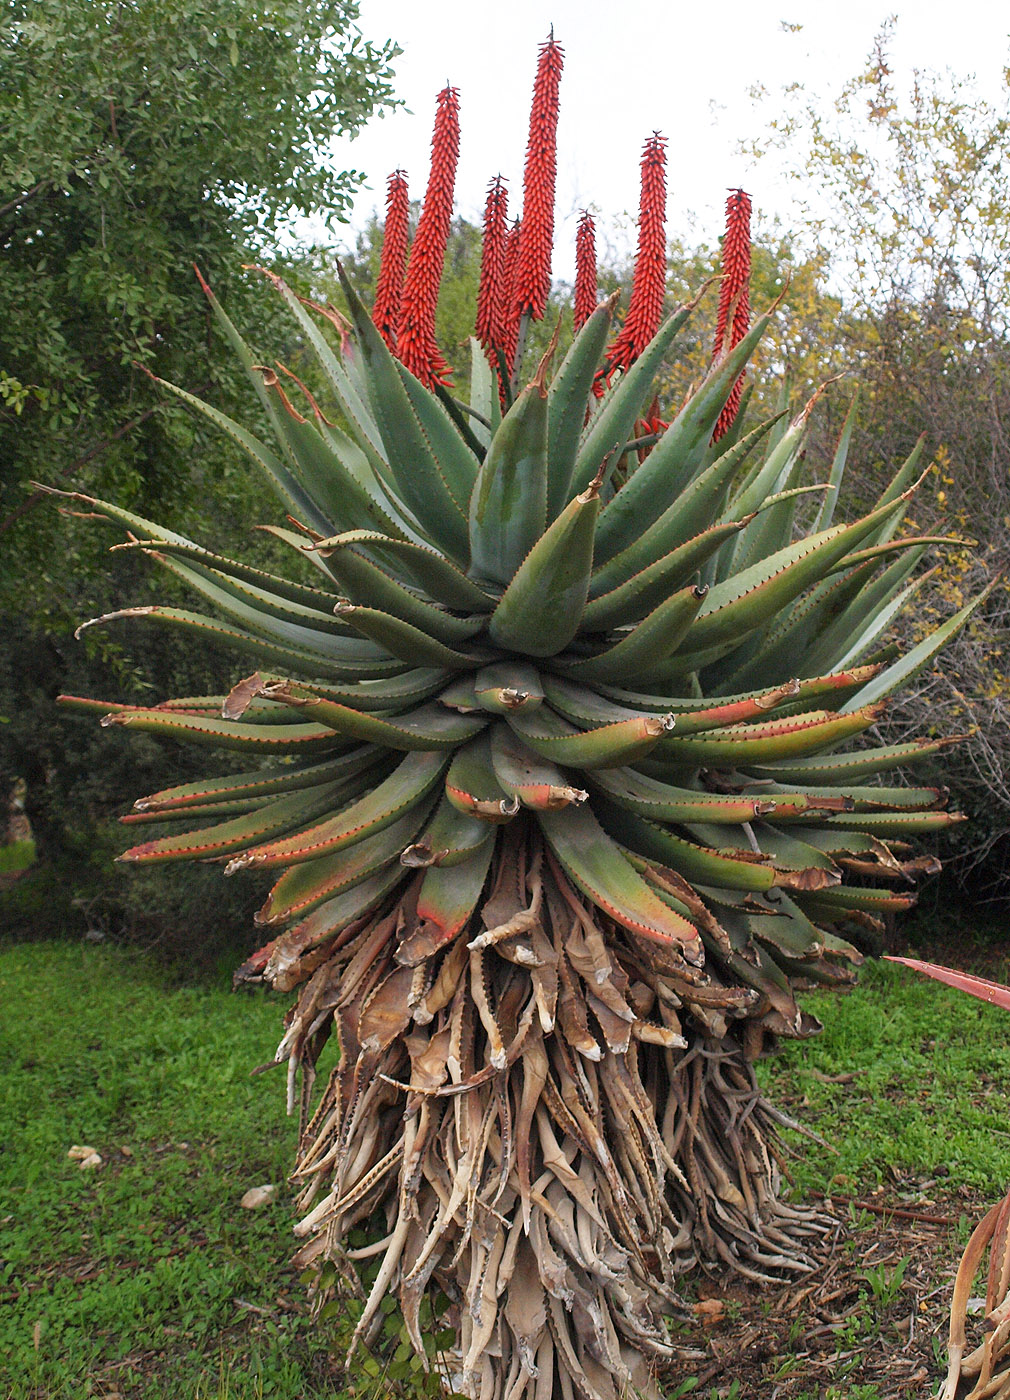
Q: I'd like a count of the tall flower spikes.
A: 8